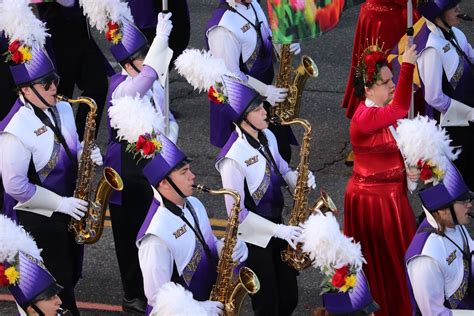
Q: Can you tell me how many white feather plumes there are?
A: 8